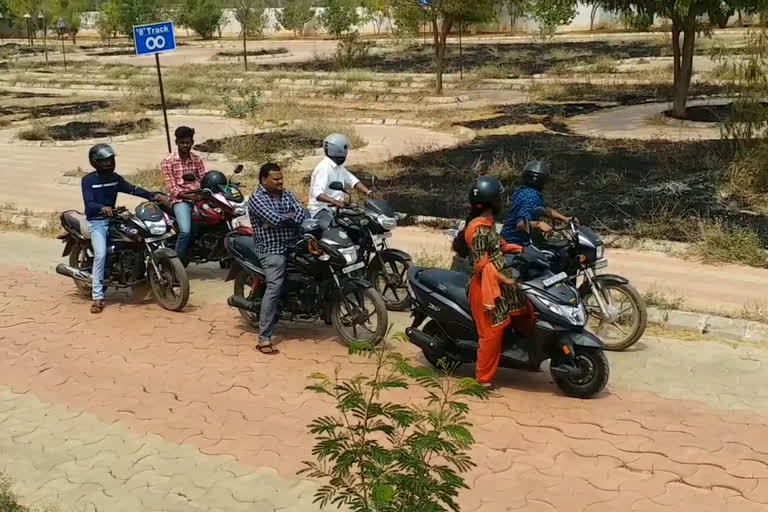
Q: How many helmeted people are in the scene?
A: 4